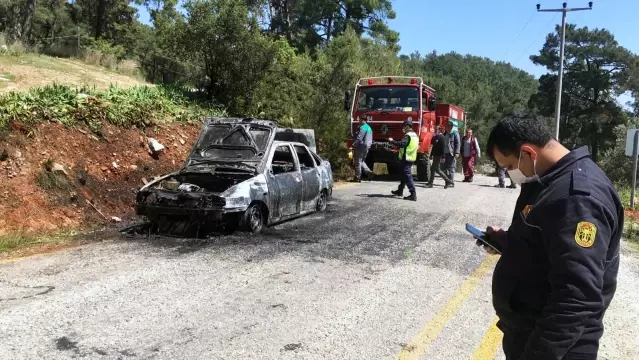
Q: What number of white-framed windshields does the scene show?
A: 1